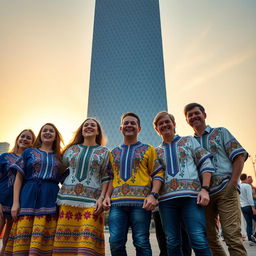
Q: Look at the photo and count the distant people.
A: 2